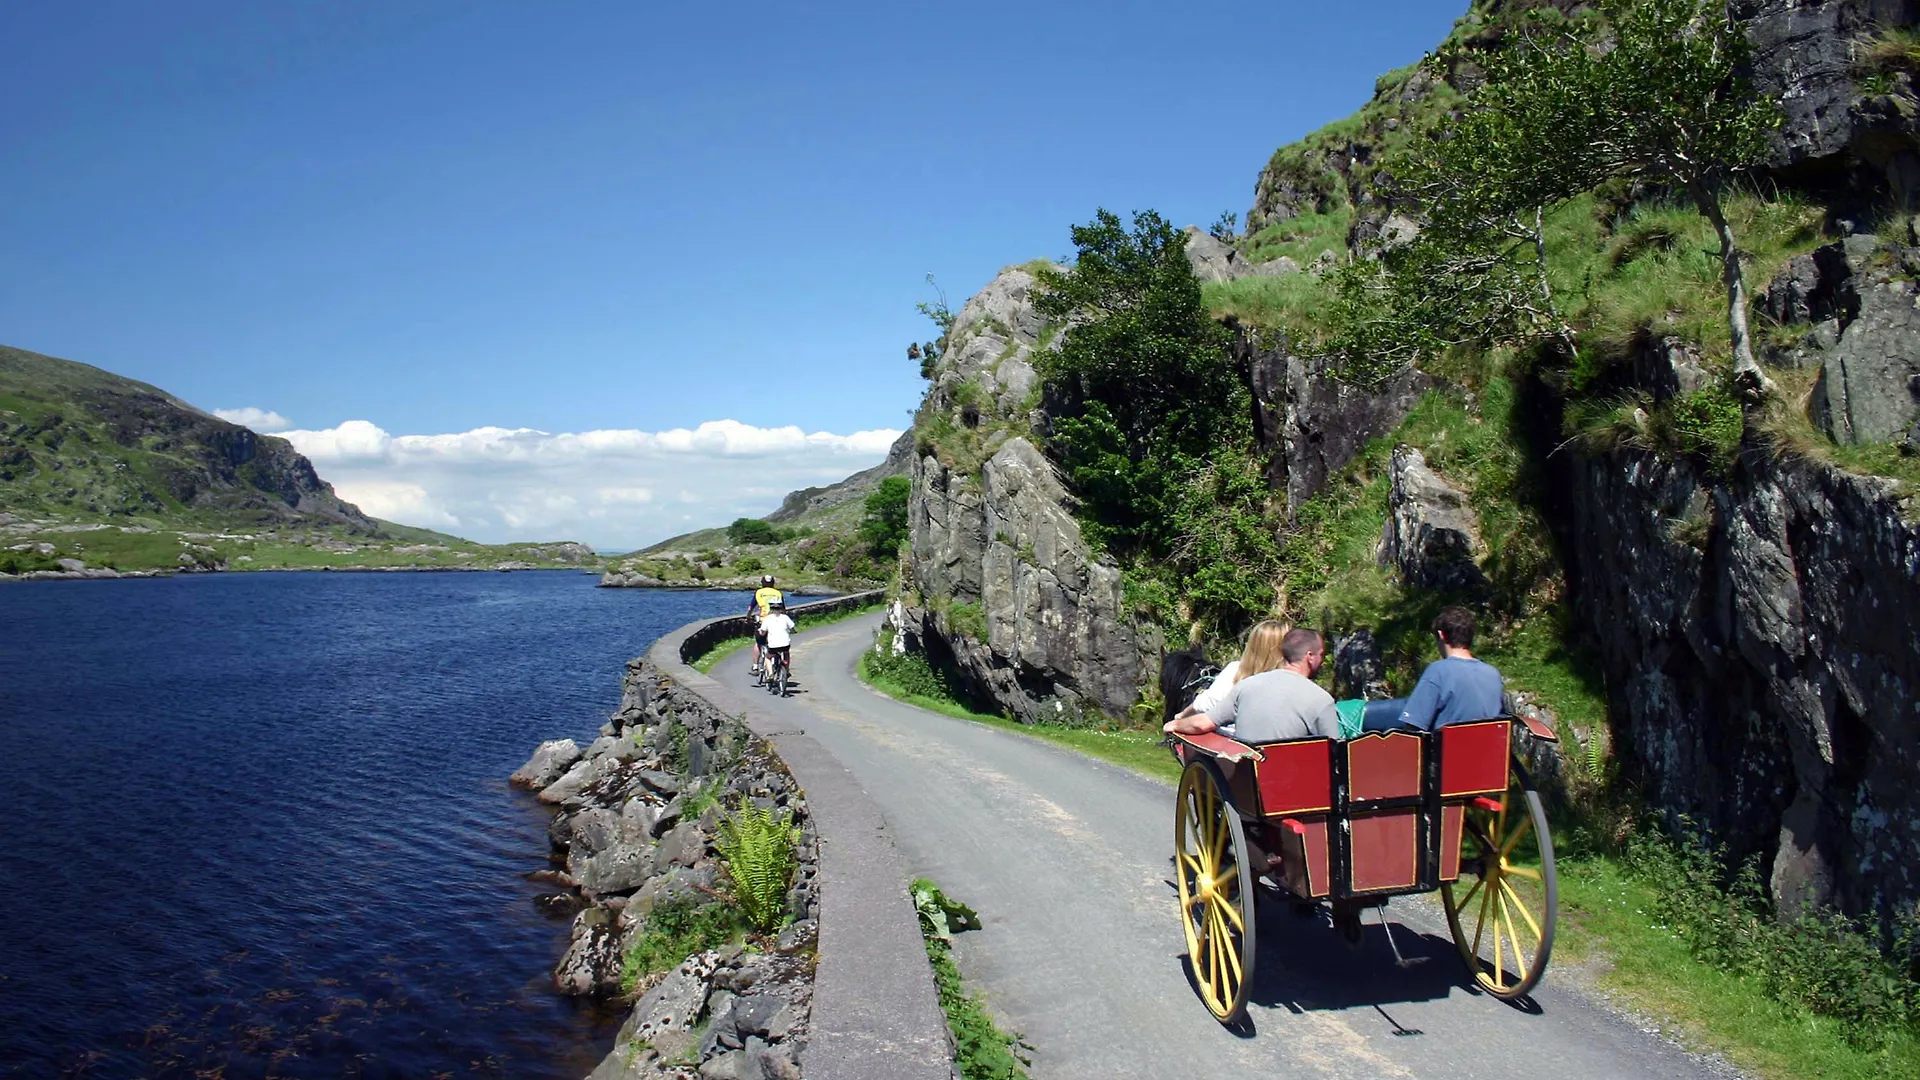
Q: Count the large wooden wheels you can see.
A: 2